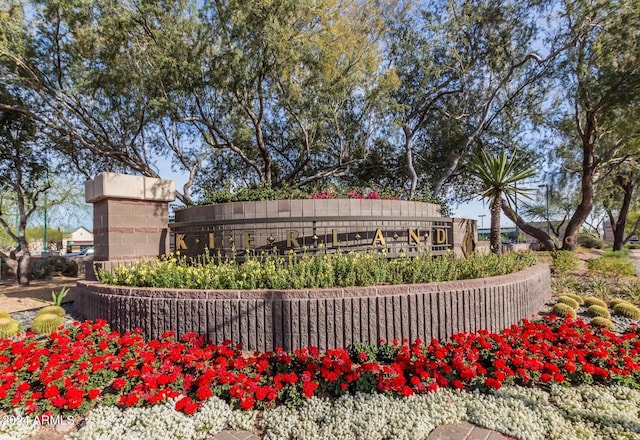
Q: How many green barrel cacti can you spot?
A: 12